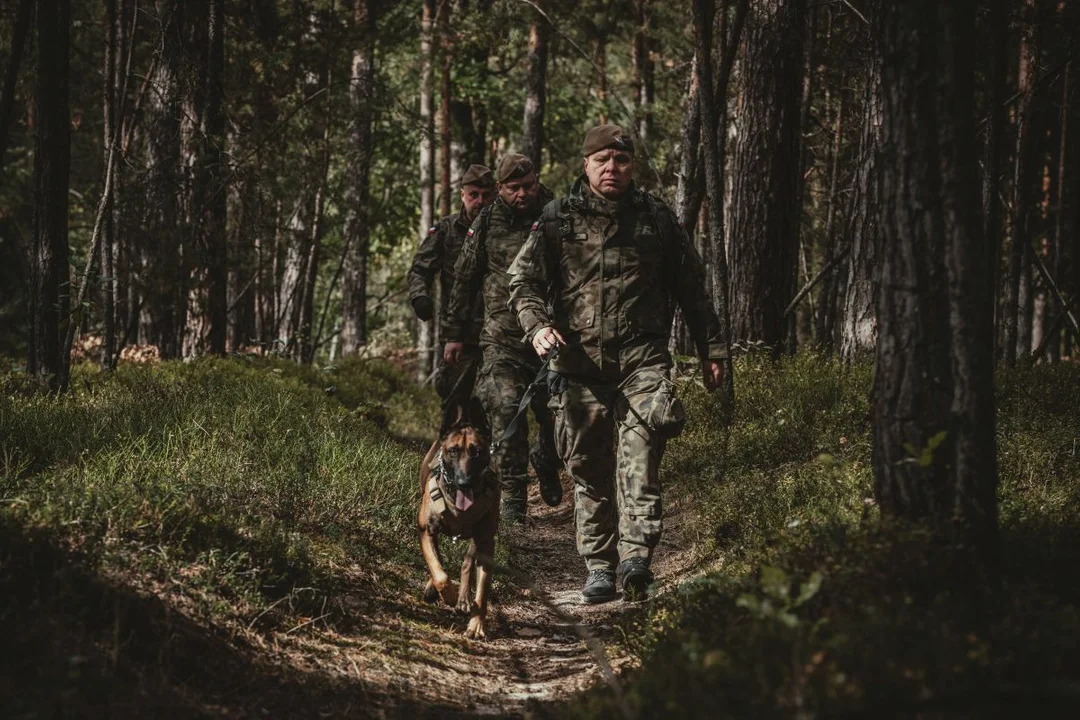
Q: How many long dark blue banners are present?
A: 0